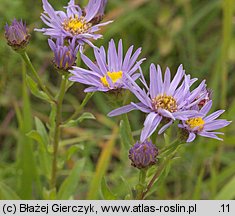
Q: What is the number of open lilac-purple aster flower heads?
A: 4